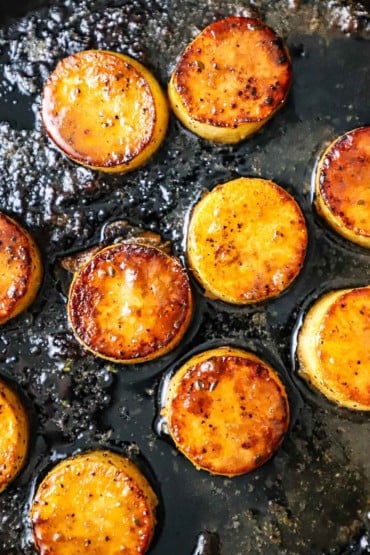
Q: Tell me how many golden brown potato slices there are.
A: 10